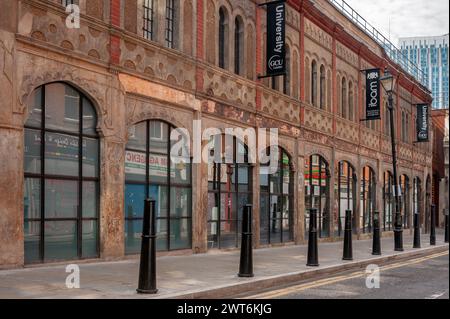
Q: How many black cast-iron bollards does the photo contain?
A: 8